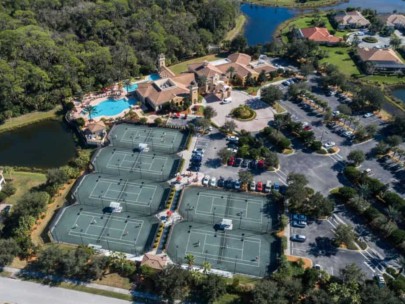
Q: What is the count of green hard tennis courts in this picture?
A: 6